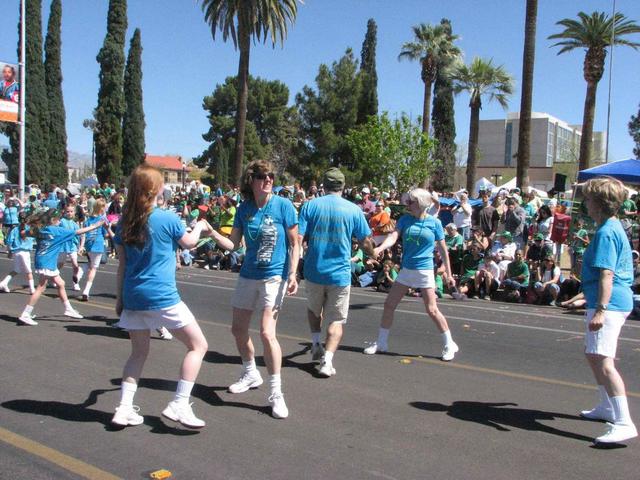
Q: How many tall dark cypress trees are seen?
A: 6